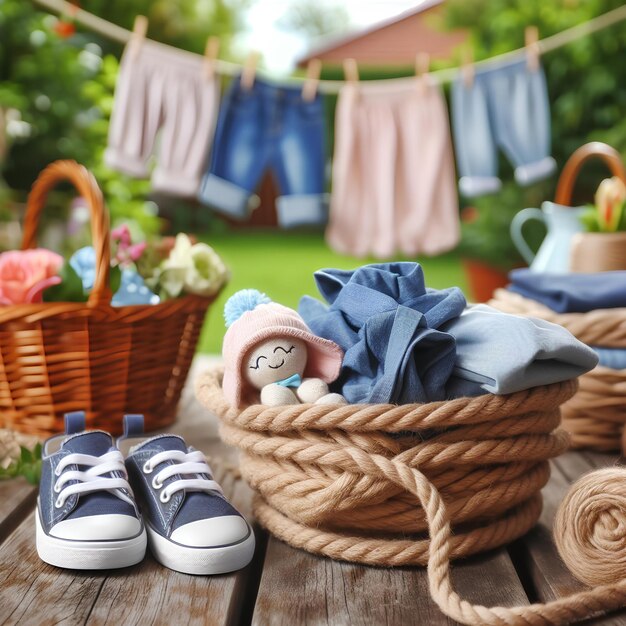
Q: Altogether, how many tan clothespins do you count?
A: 8